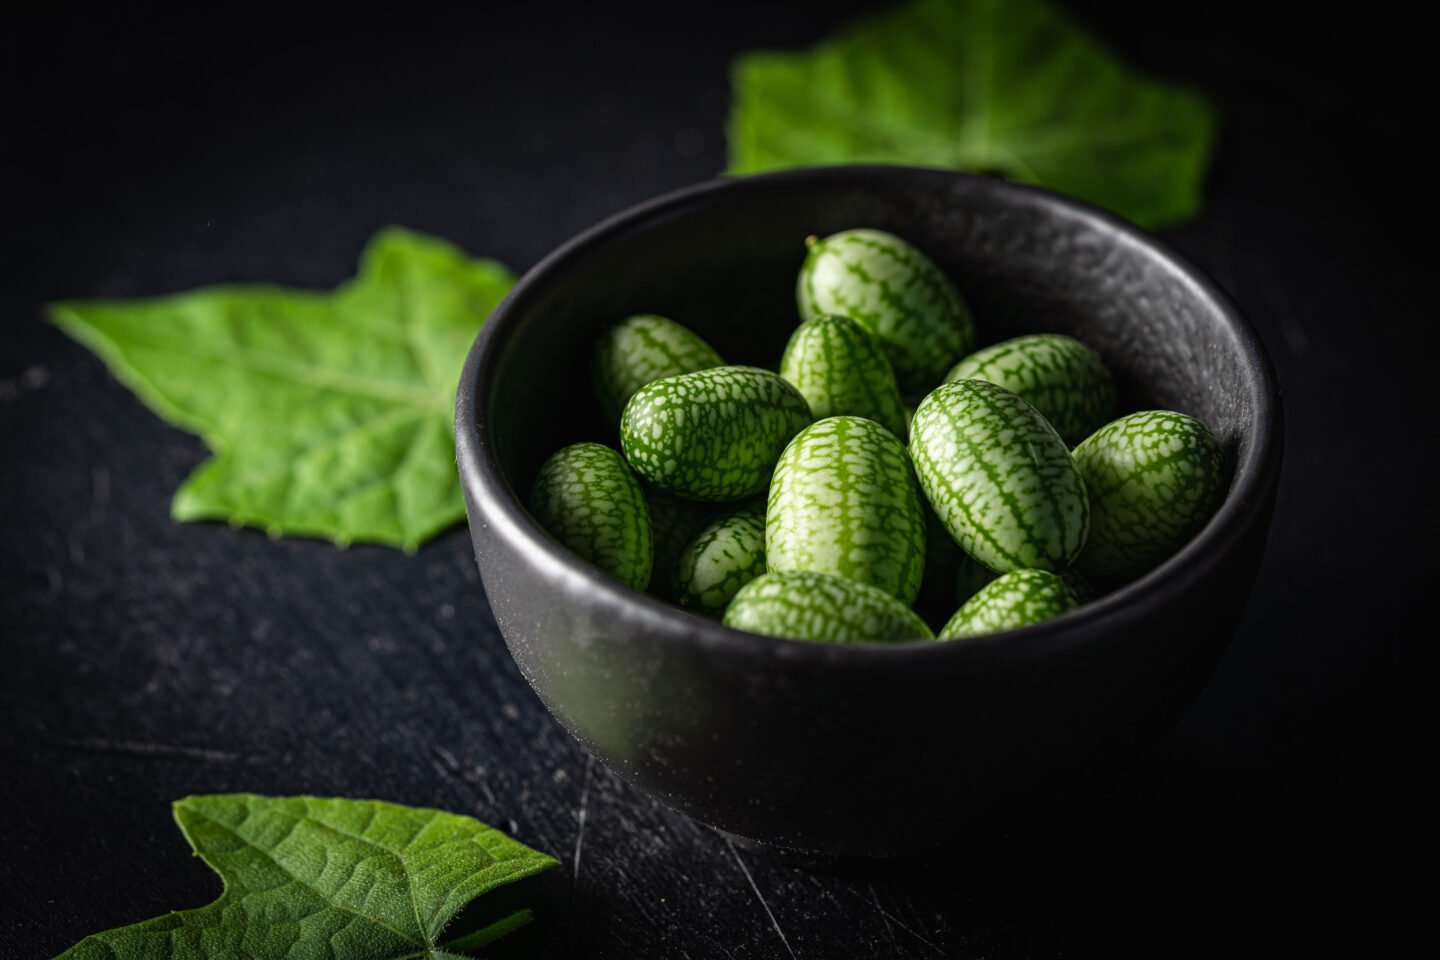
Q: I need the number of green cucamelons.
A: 12